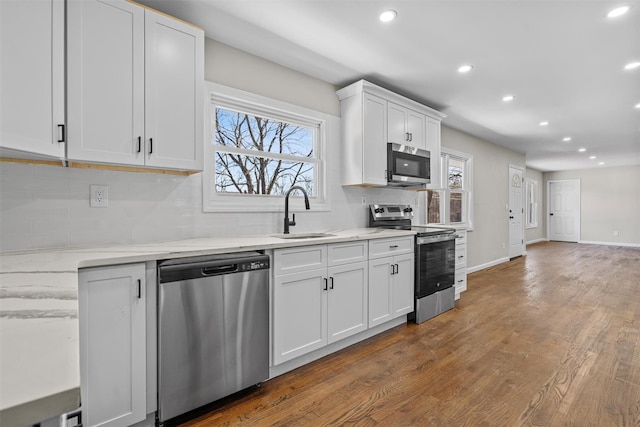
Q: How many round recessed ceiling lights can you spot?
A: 11